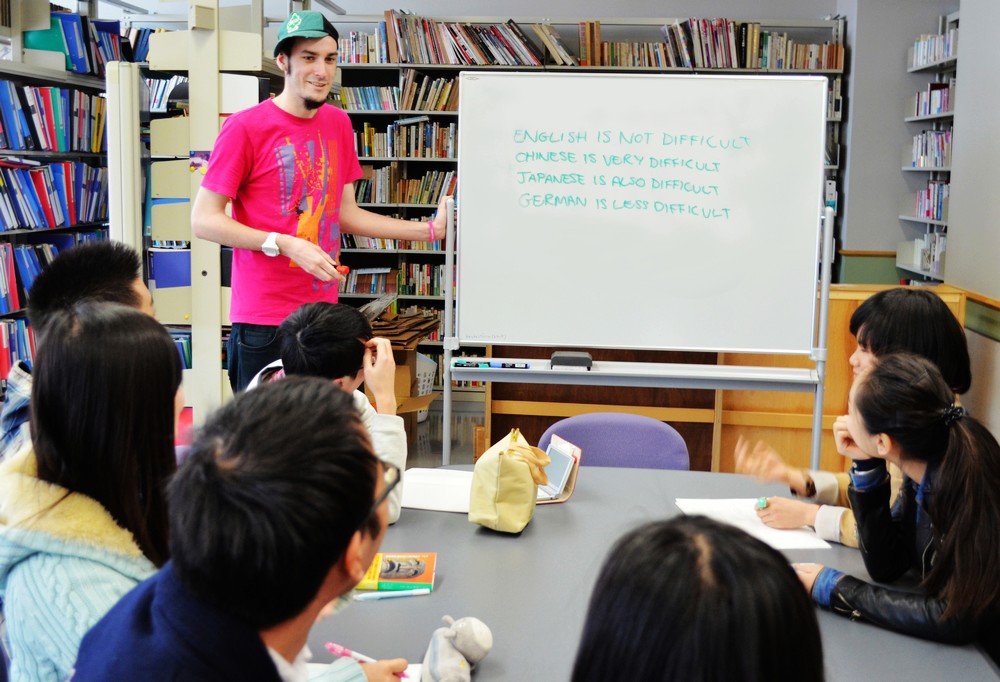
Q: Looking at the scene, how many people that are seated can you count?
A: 7